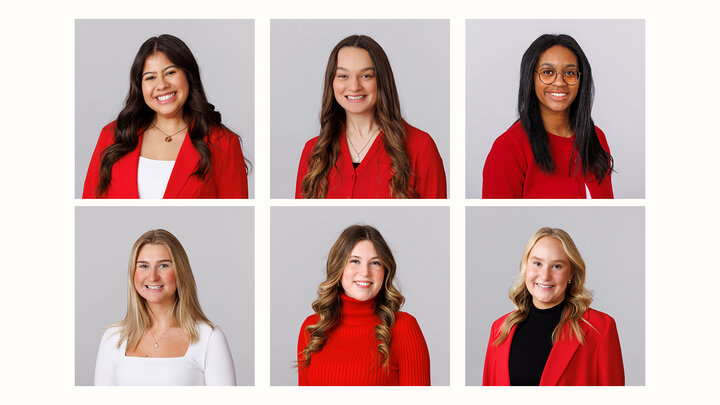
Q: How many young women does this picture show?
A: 6